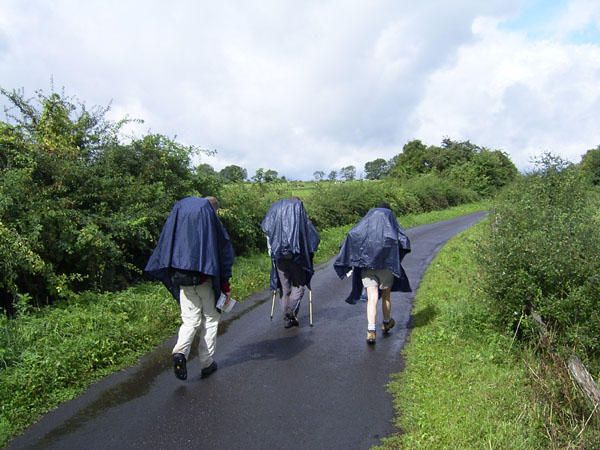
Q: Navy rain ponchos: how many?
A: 3